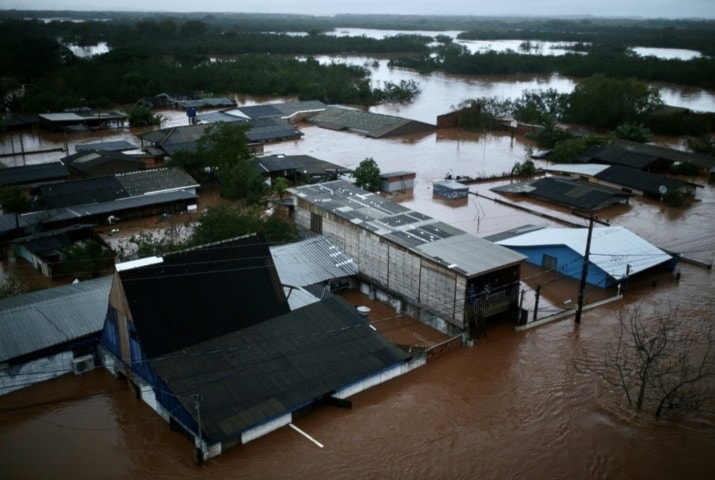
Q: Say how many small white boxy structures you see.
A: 2